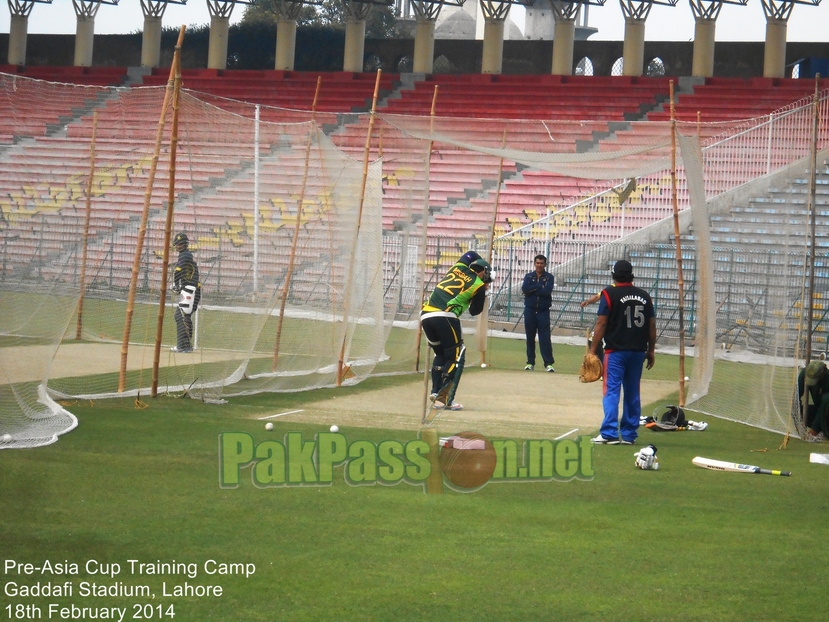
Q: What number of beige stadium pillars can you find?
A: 12